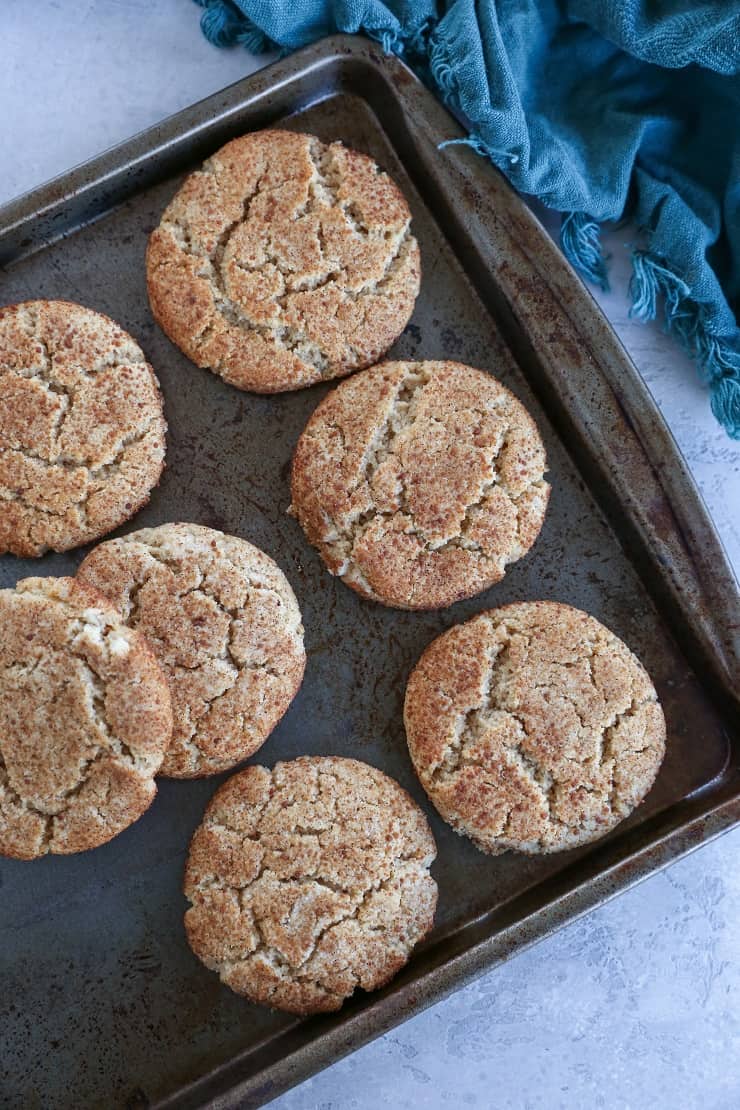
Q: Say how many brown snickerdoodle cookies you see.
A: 7